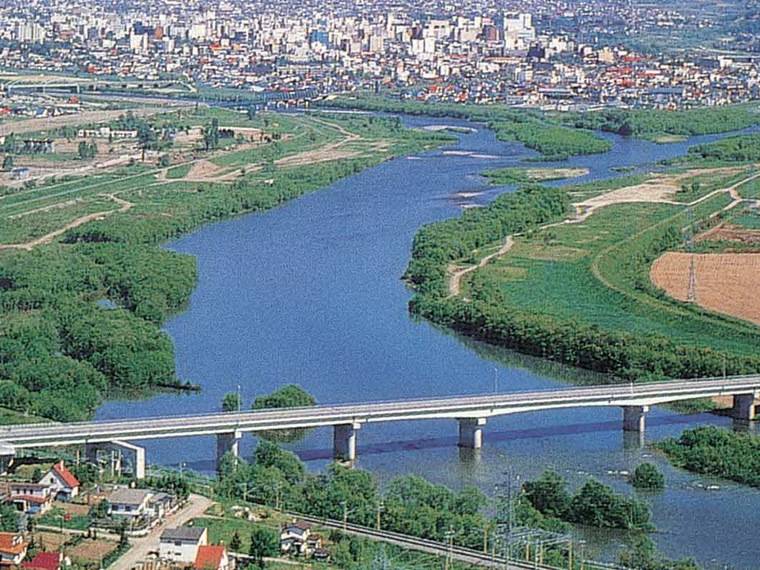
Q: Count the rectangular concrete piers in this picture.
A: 5